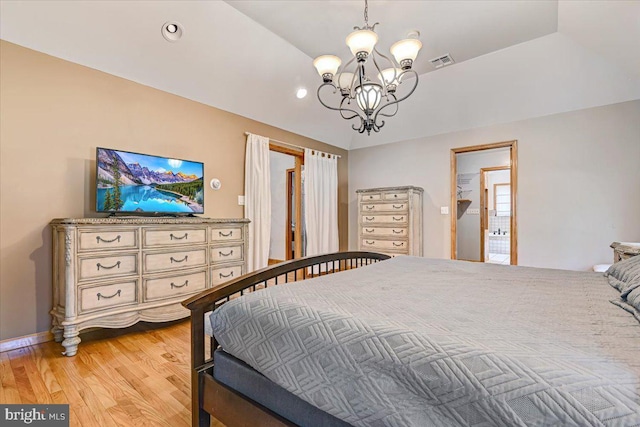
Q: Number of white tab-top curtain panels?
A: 2